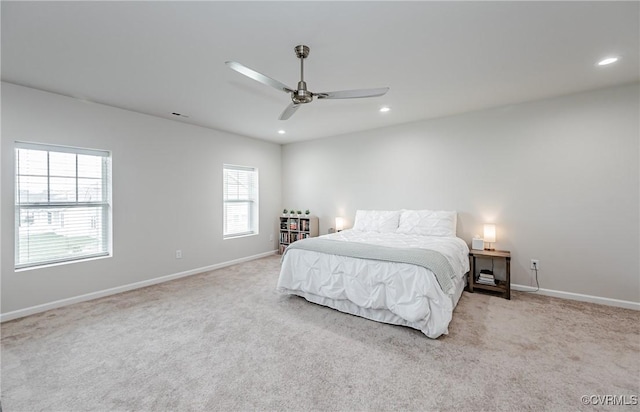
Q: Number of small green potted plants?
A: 4